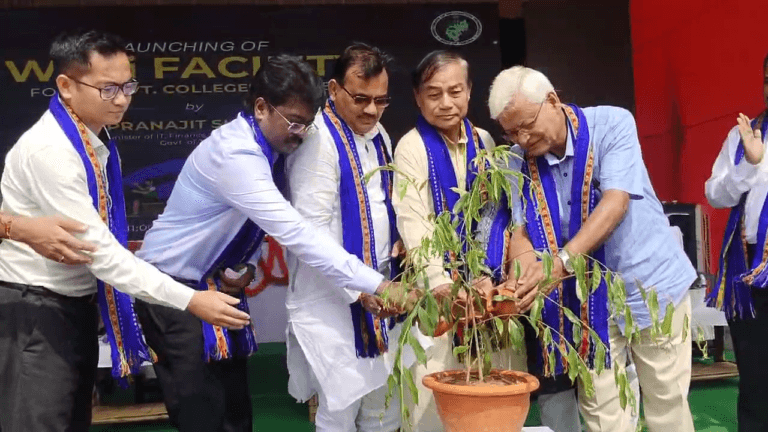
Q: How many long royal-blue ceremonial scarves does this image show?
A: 6